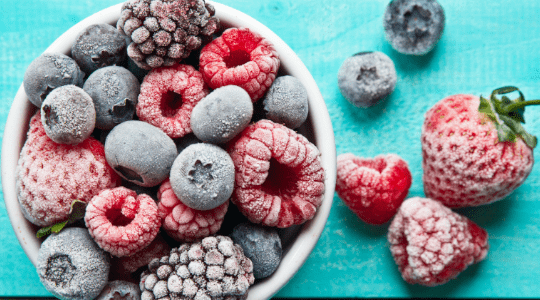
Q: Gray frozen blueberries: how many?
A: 13